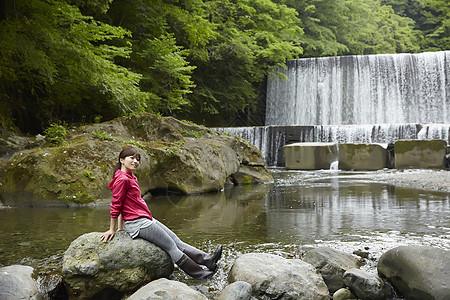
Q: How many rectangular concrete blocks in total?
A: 3